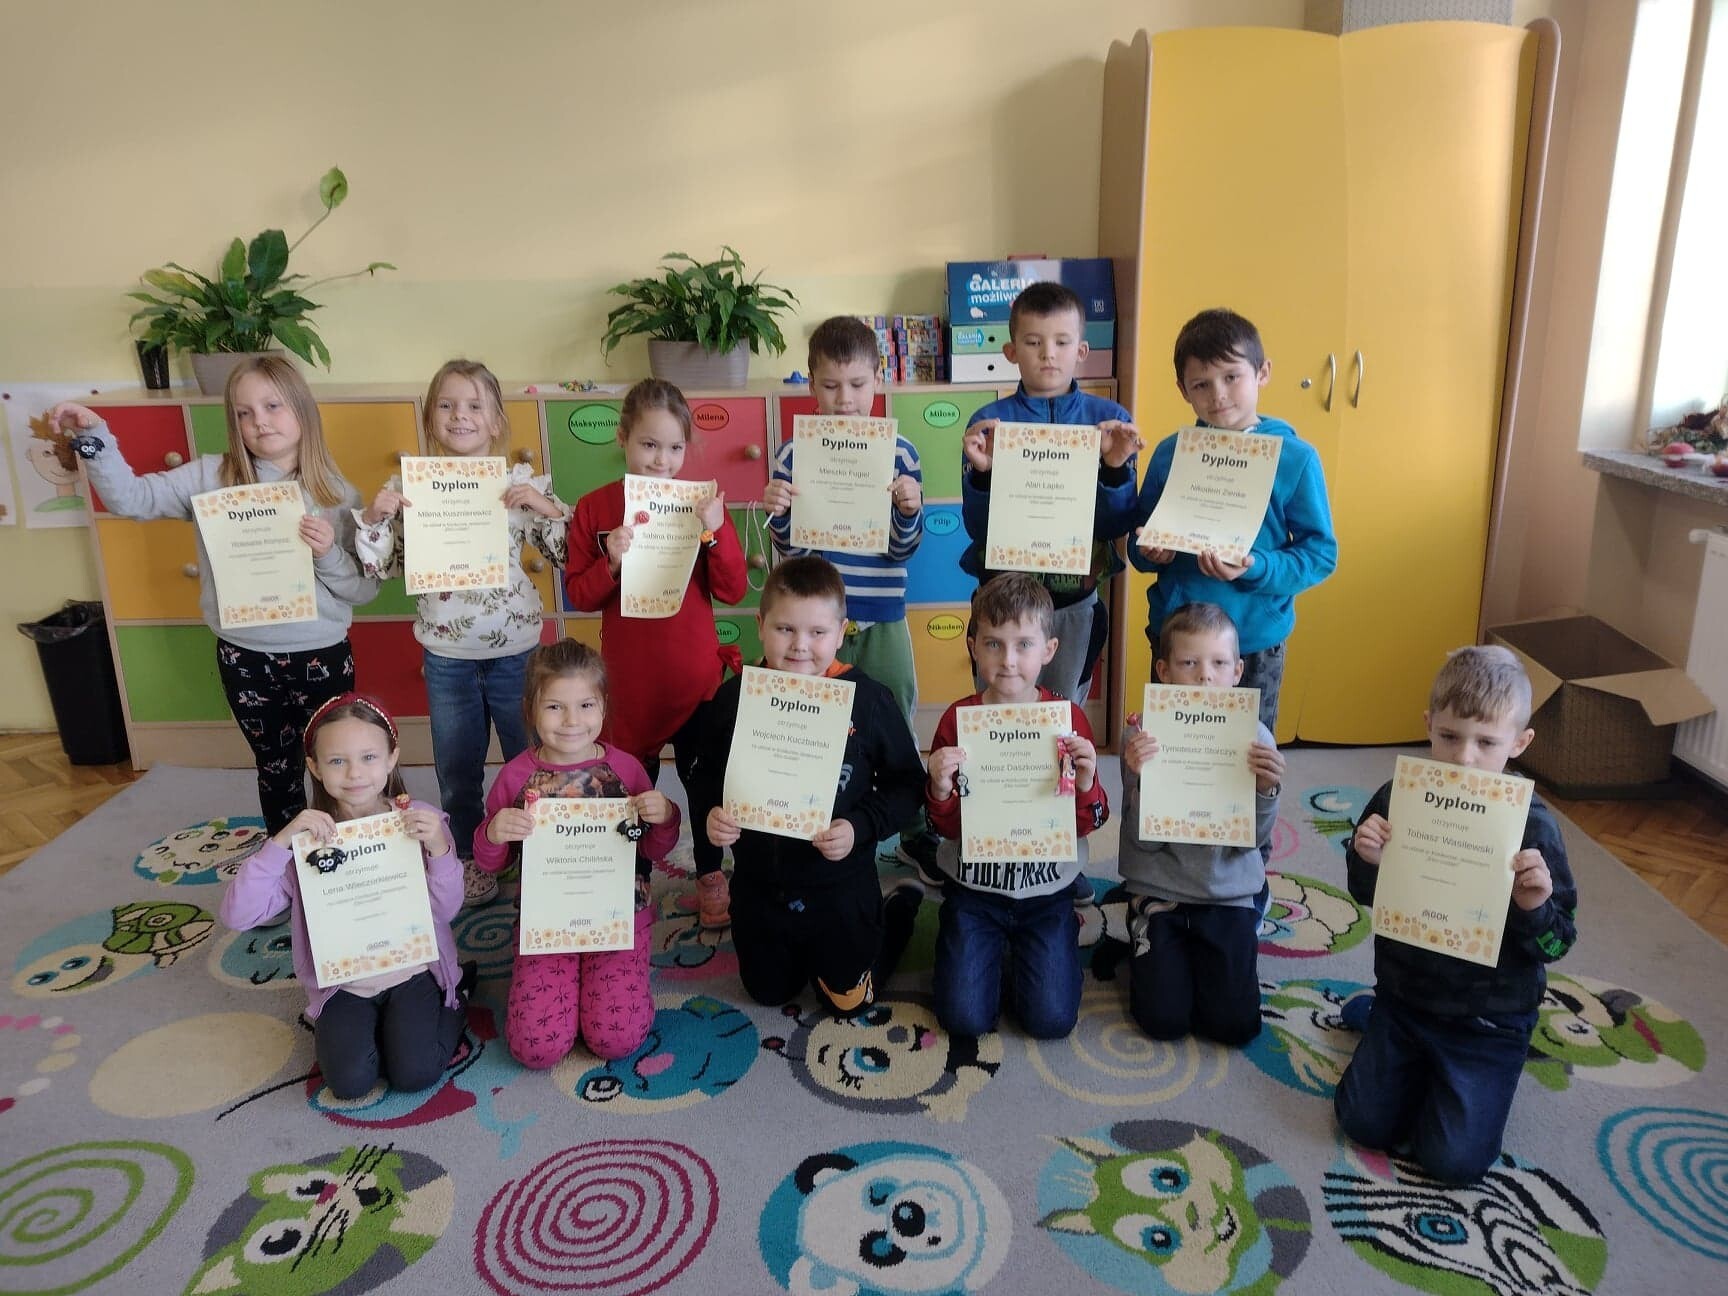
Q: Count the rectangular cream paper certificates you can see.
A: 12